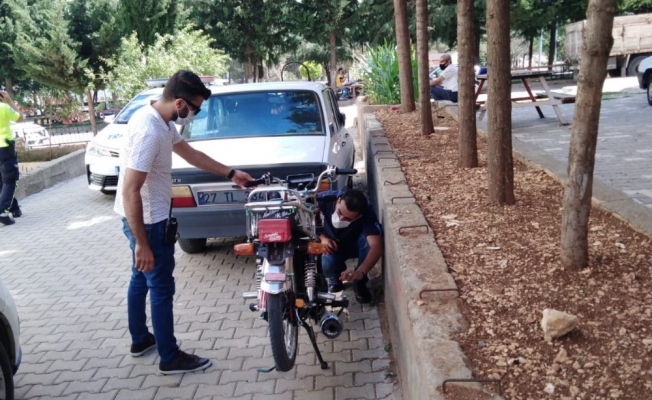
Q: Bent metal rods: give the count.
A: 10